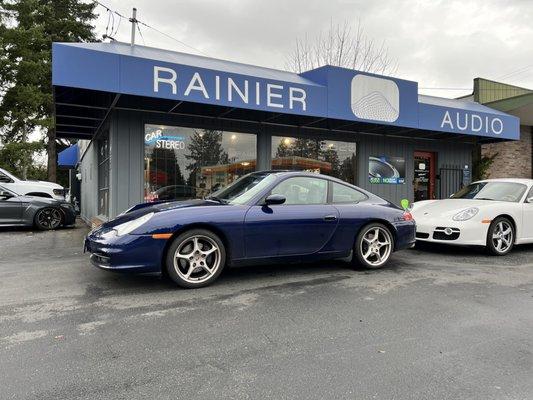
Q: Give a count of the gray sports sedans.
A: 1